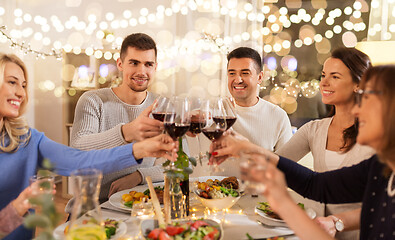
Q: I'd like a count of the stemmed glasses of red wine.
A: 5